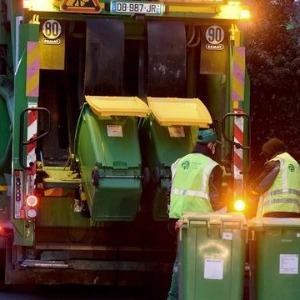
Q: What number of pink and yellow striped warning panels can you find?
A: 2